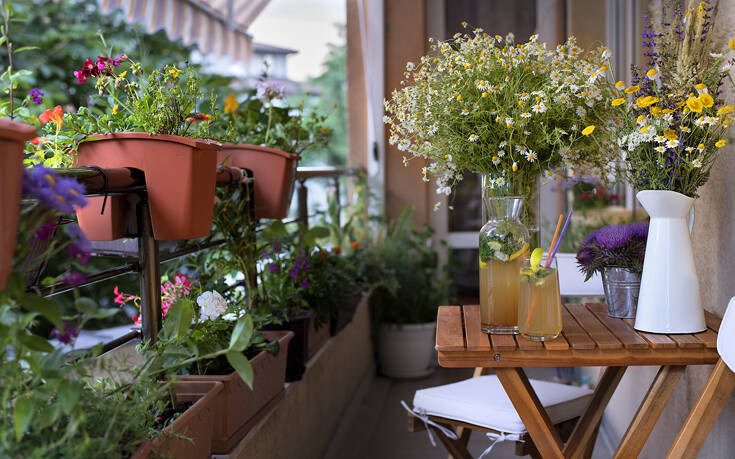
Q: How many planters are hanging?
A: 3